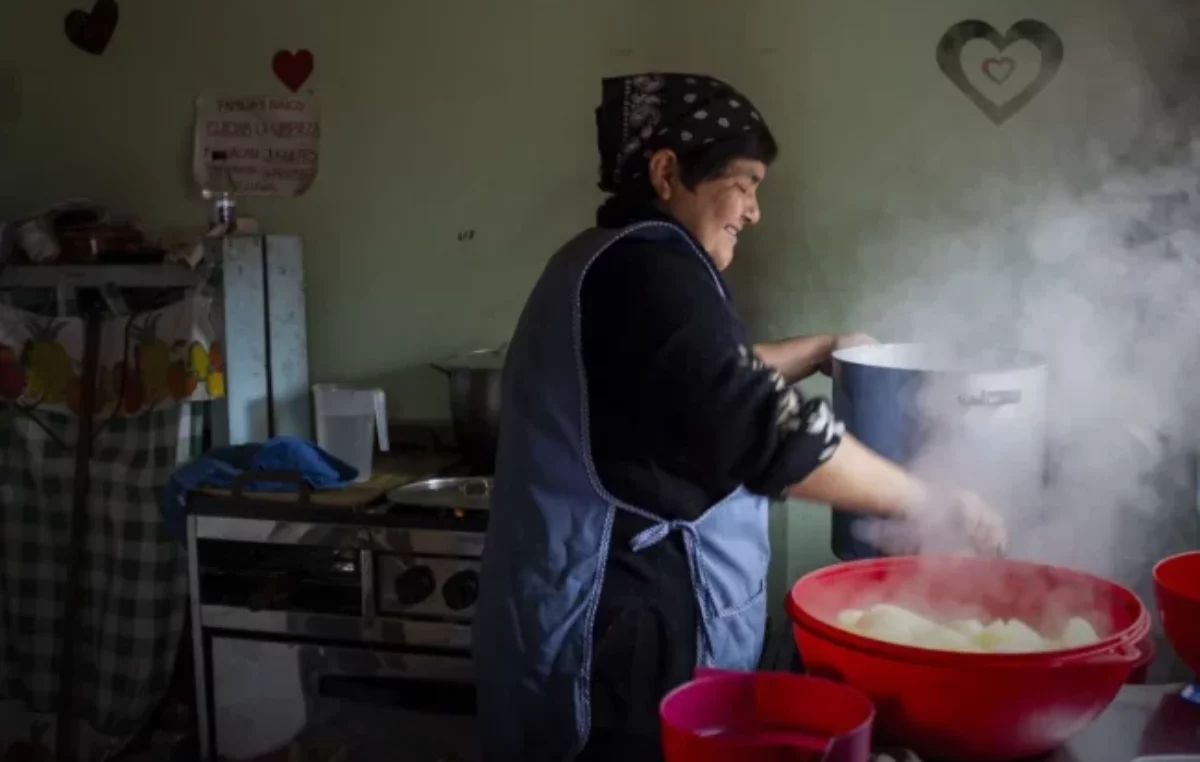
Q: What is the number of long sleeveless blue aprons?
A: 1